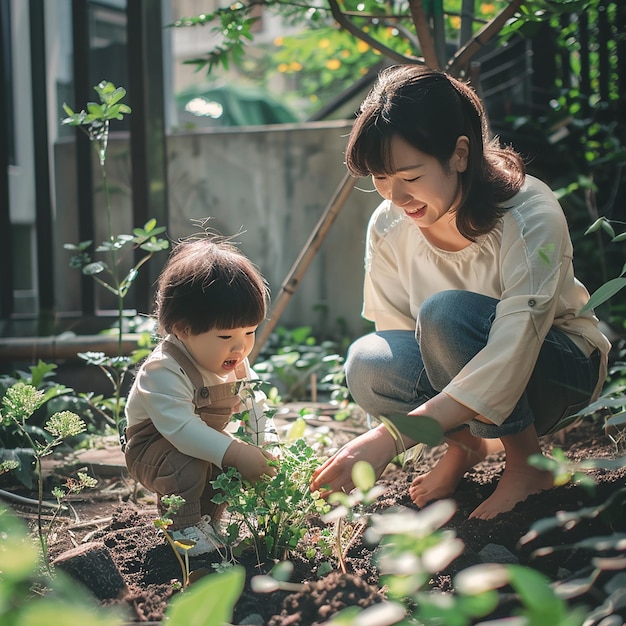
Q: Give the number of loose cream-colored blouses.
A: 1